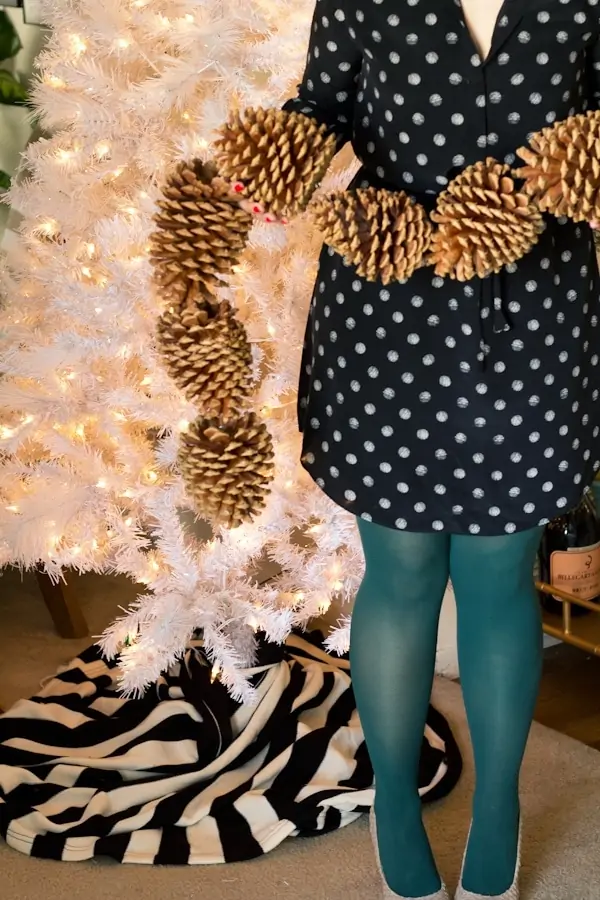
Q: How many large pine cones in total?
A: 7